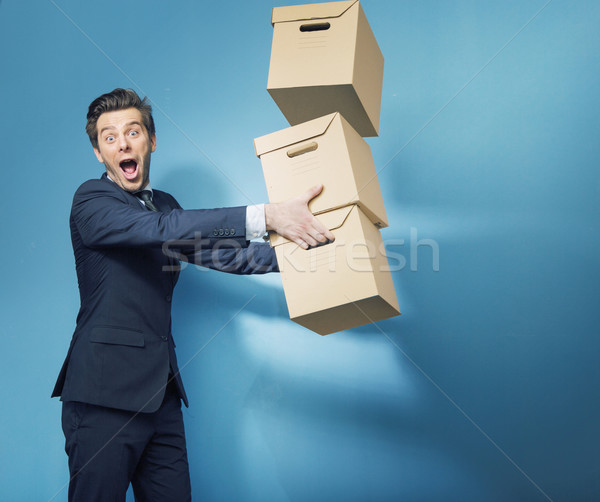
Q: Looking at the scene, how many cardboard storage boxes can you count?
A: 3